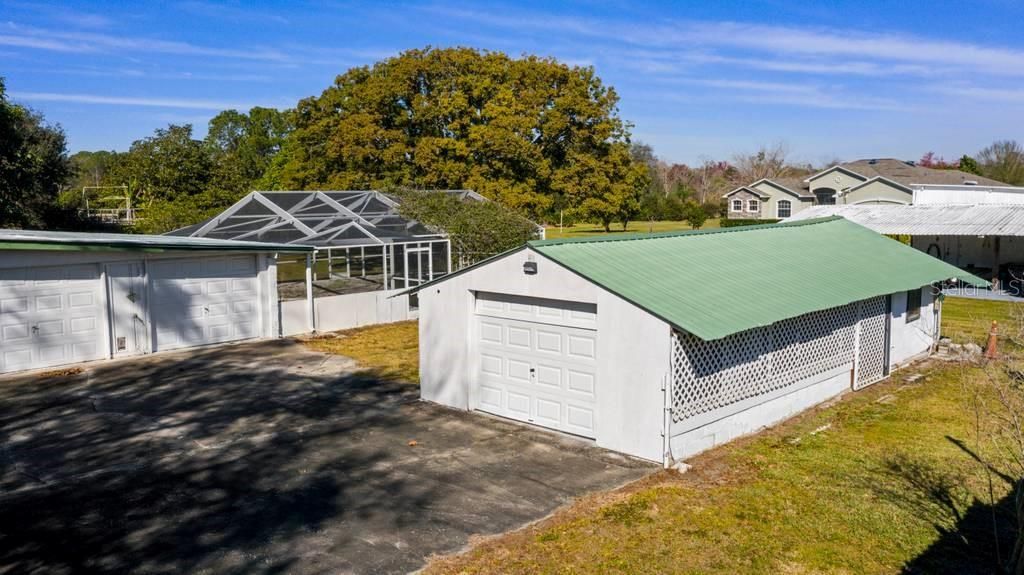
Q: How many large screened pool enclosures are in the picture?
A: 1